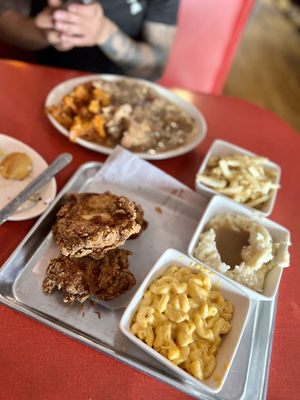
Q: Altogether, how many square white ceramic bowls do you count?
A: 3